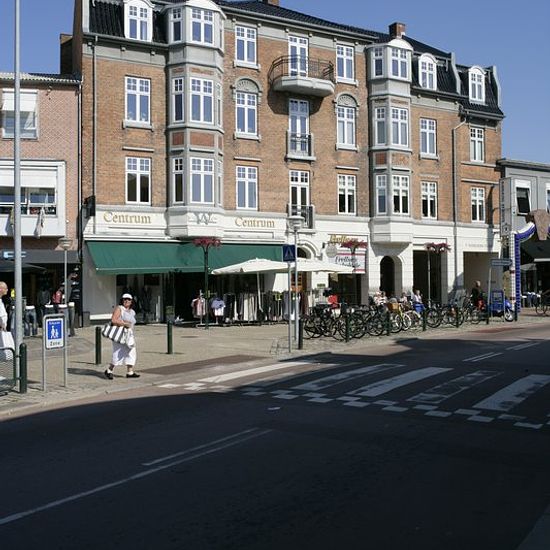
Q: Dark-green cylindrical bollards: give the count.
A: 10